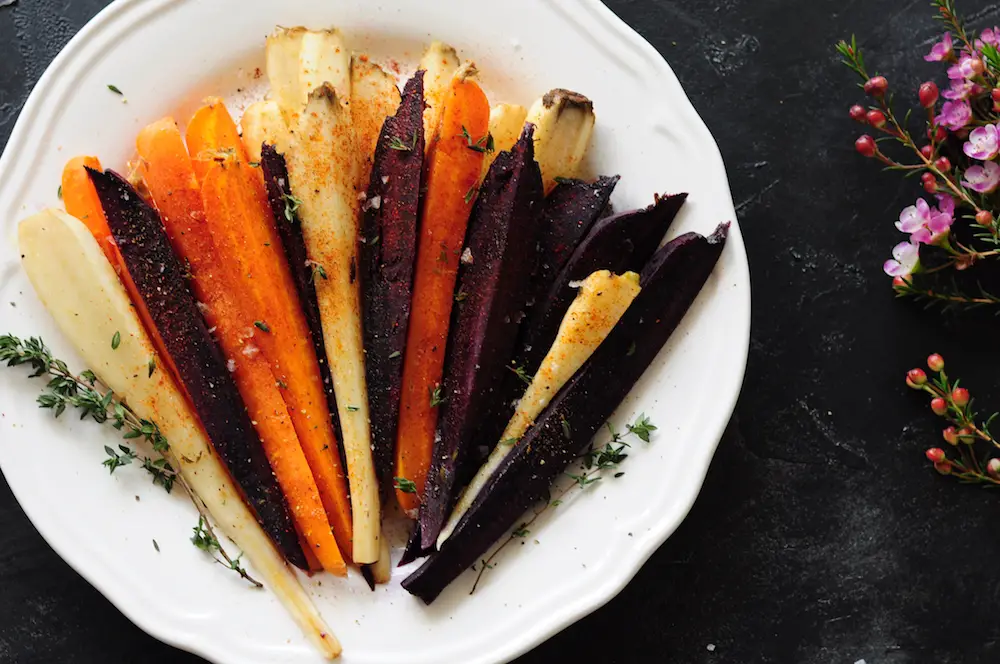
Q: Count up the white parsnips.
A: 9